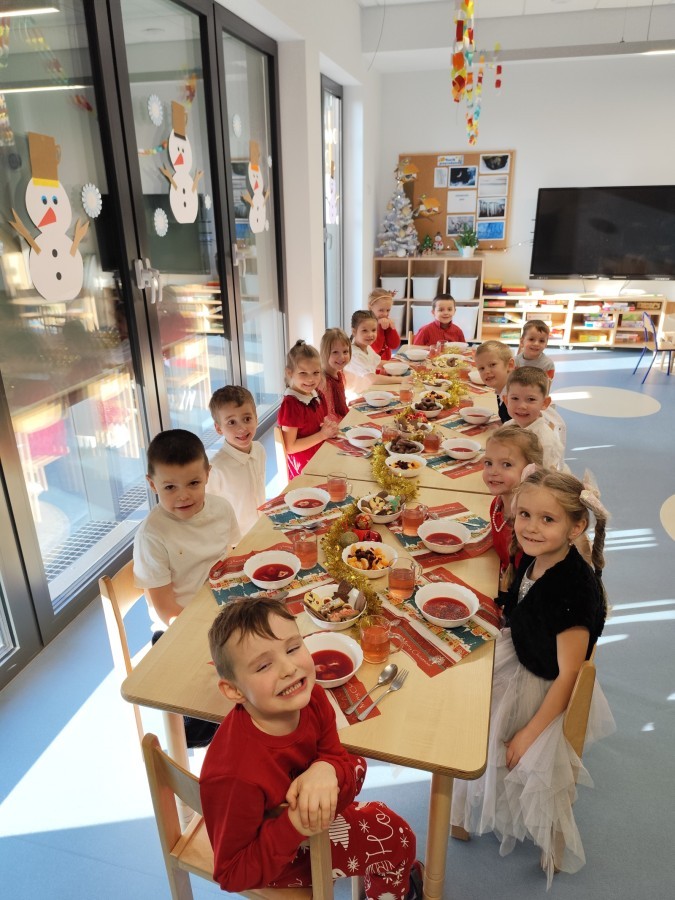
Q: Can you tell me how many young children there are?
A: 13